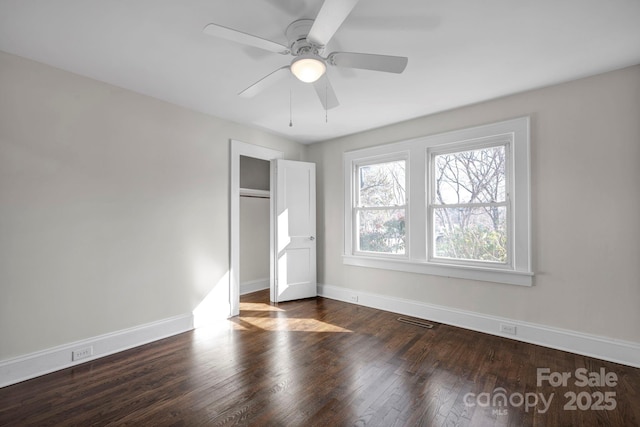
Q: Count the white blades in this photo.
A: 5